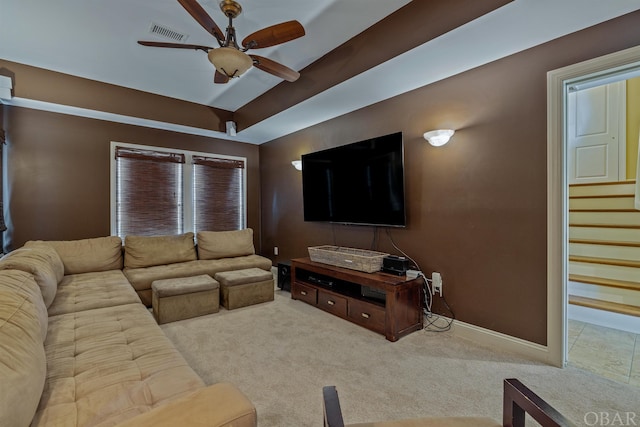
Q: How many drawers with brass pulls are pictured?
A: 3